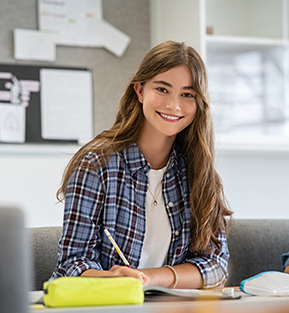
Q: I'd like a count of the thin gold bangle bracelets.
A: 1